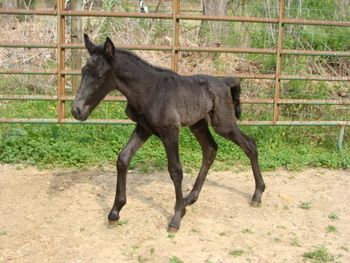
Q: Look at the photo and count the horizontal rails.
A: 5